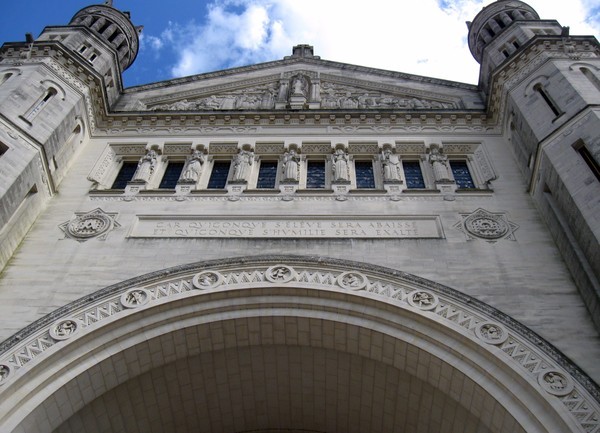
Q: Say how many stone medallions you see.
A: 11